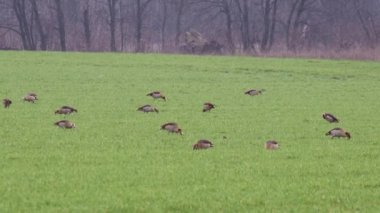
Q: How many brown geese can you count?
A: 13